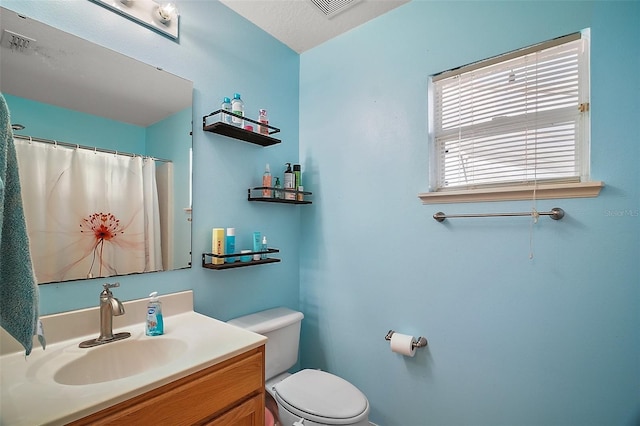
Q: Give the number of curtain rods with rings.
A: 1